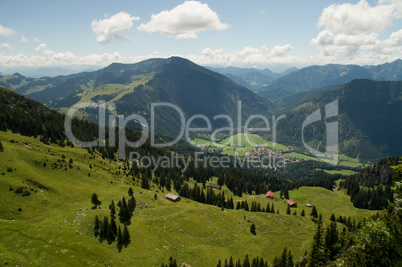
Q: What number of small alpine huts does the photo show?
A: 5